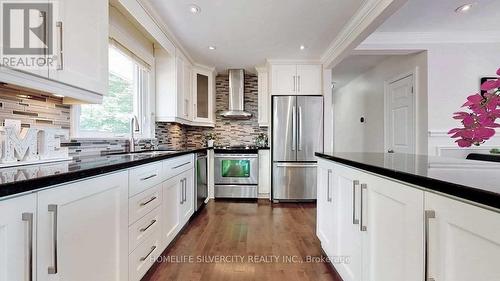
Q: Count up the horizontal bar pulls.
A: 5